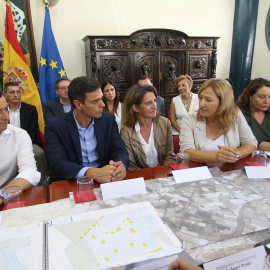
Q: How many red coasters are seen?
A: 4